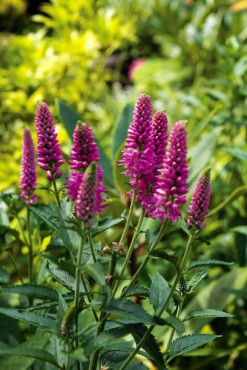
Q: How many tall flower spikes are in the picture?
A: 8